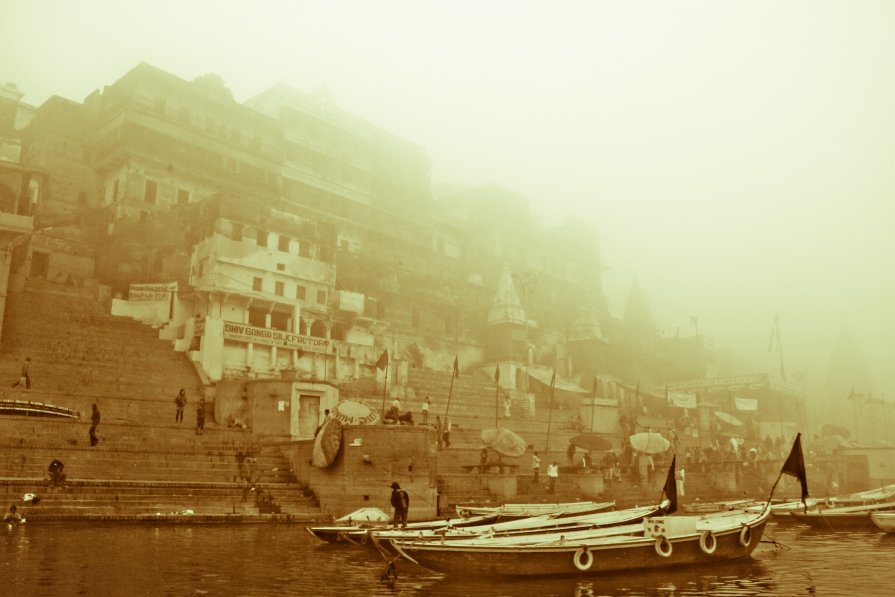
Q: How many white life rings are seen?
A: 4